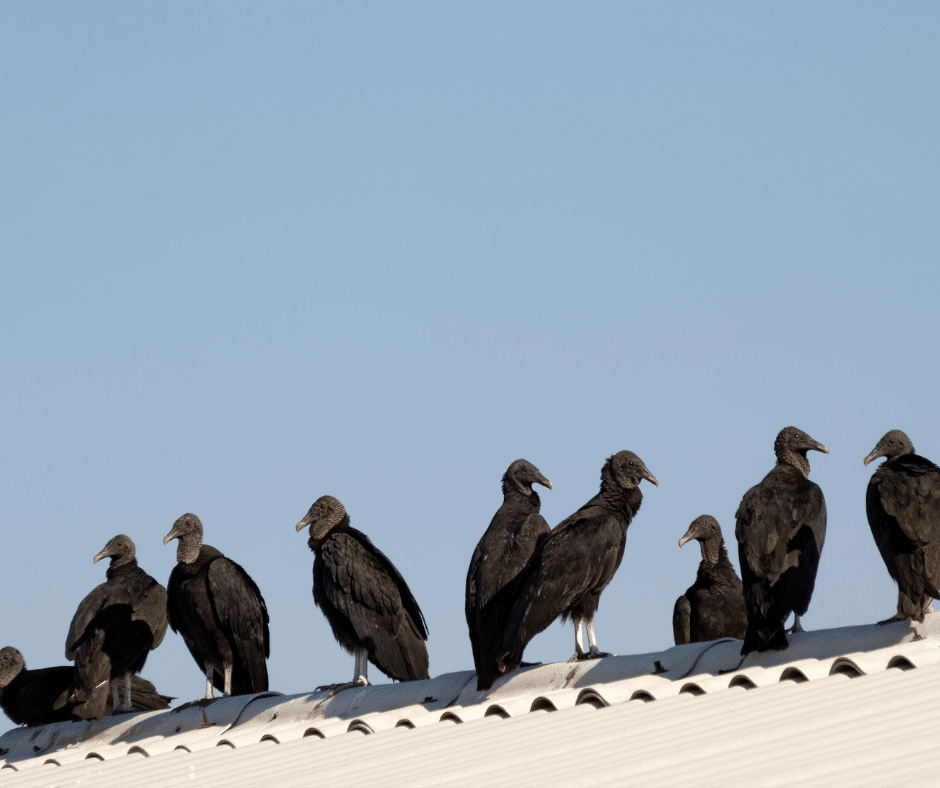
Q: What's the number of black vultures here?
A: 9